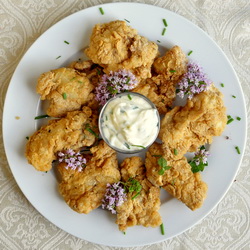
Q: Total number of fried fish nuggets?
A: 8